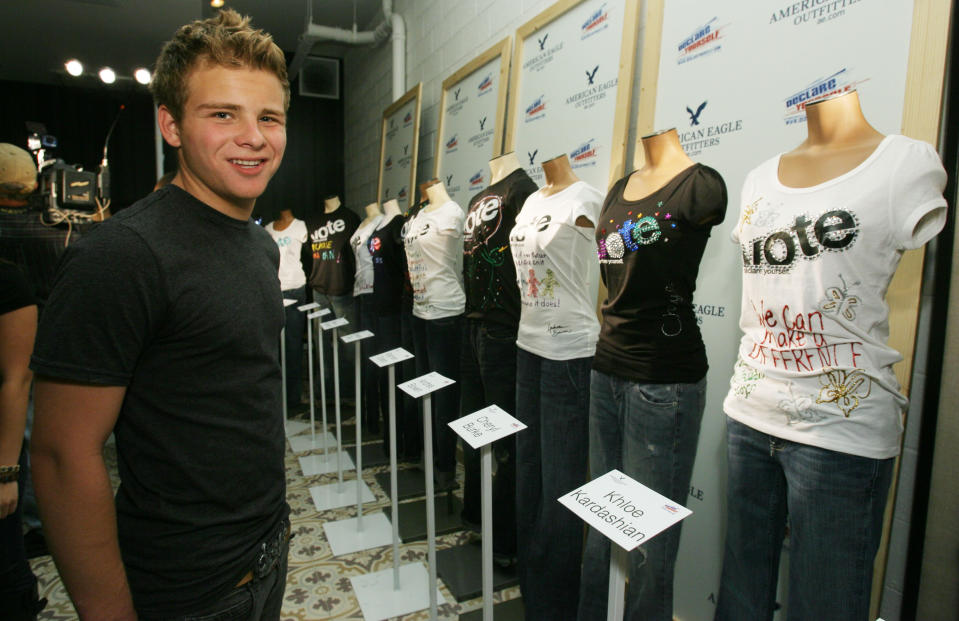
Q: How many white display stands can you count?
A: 9